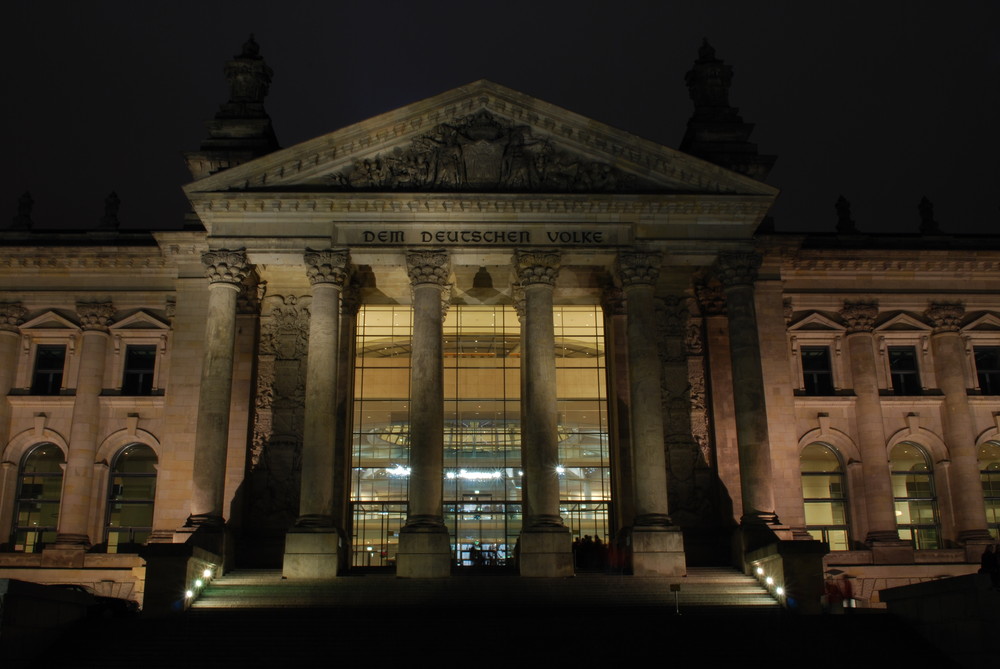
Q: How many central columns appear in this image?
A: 6